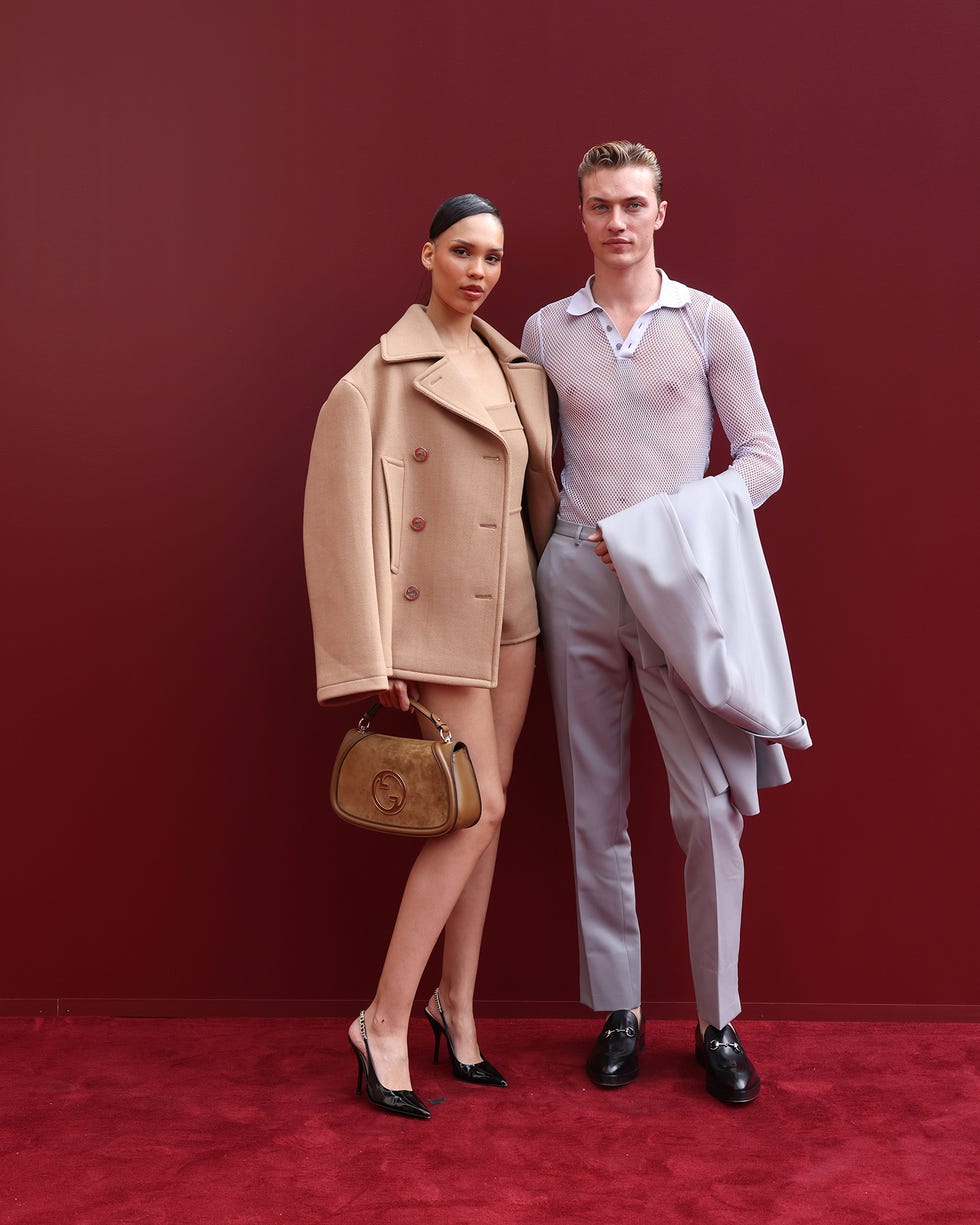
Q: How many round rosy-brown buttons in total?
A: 3